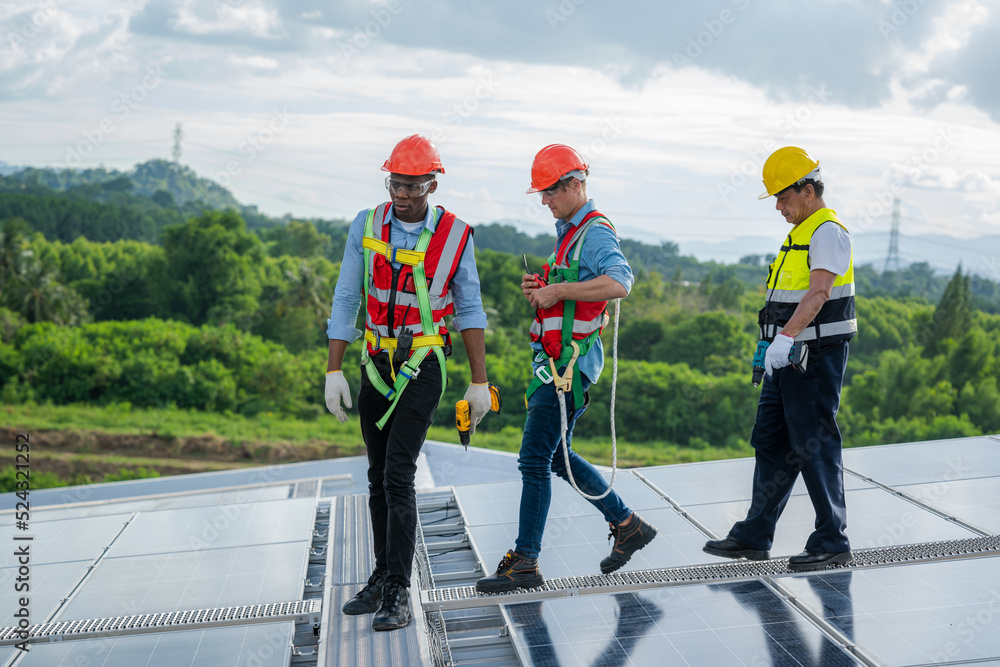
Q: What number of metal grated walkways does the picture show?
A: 2